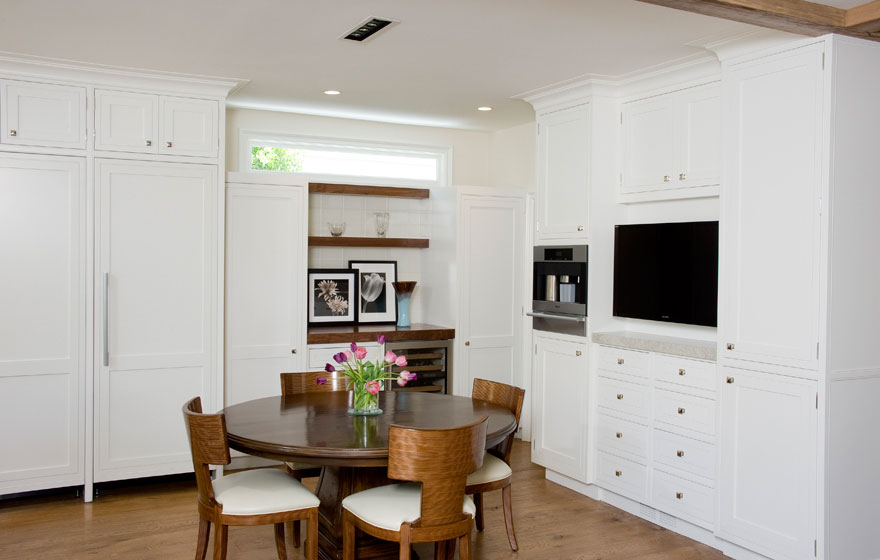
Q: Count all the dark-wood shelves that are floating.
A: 2